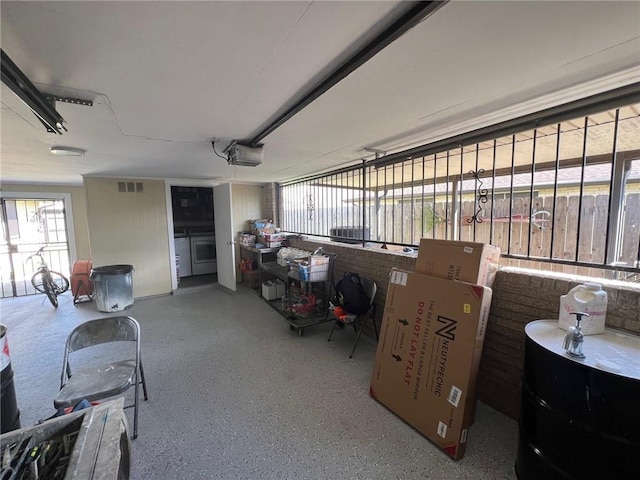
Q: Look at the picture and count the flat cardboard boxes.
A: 2